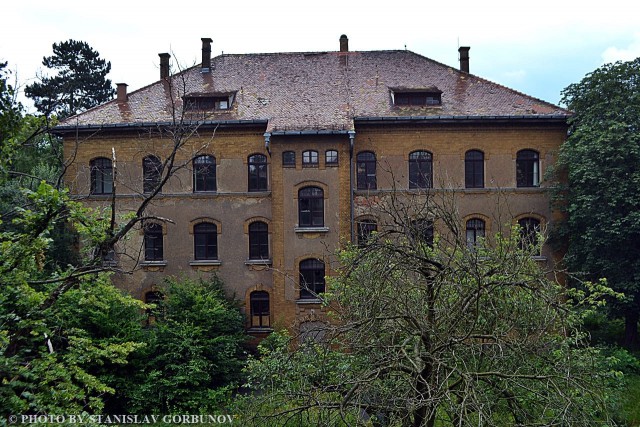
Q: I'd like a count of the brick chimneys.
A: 5